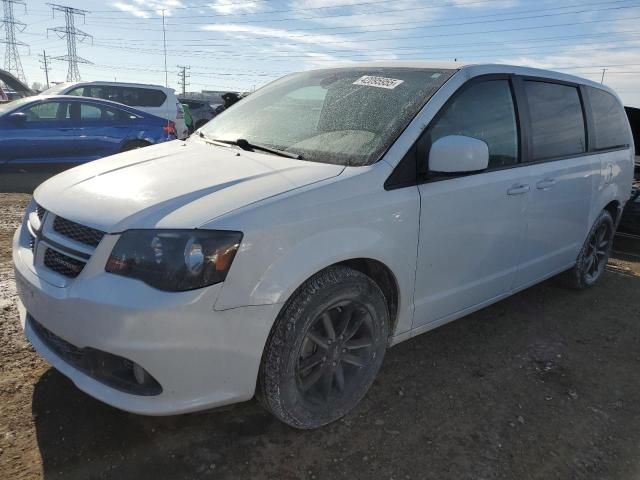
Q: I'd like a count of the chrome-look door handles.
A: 0